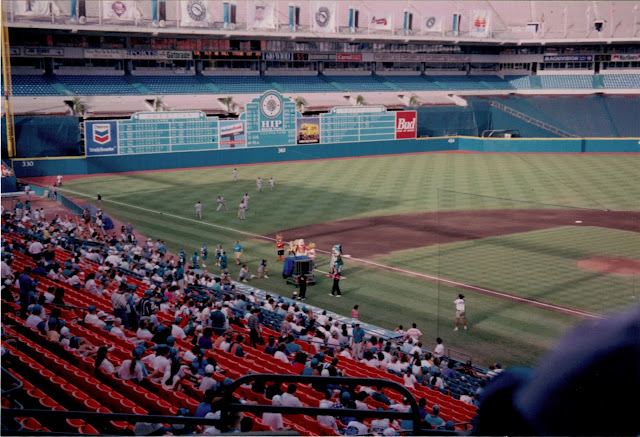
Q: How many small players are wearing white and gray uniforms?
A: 7